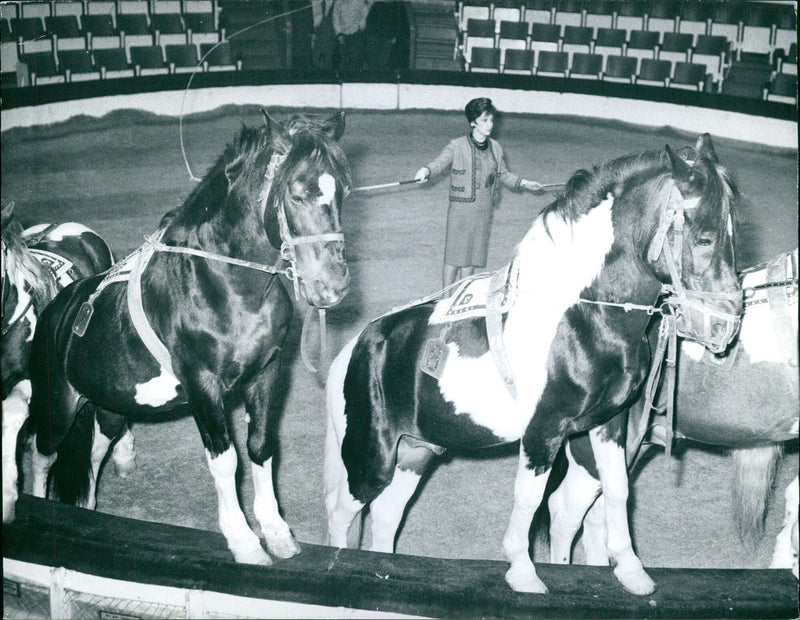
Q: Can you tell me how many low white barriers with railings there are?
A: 1